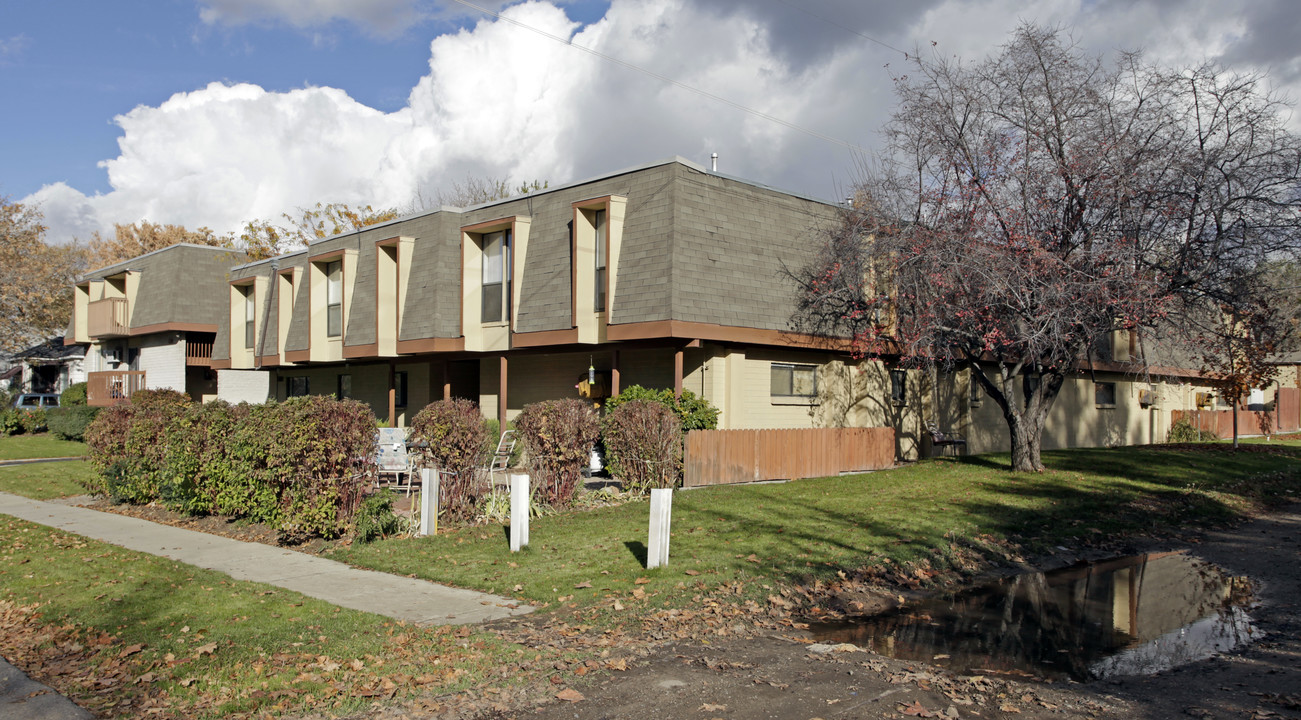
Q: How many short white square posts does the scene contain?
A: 3